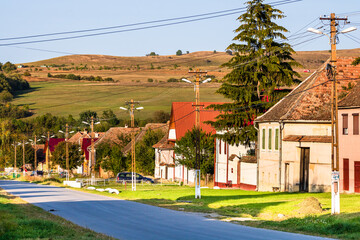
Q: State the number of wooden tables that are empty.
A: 0